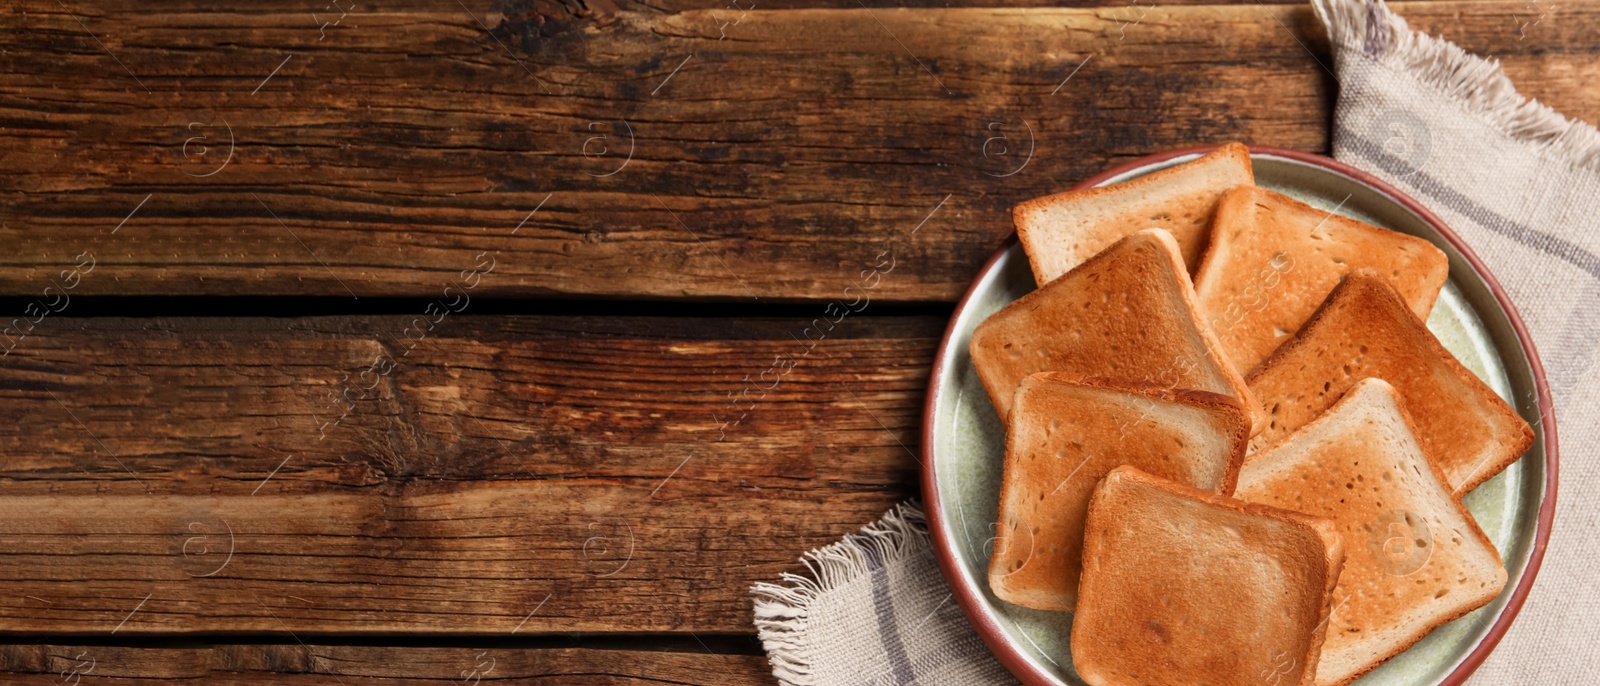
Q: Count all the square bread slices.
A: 7